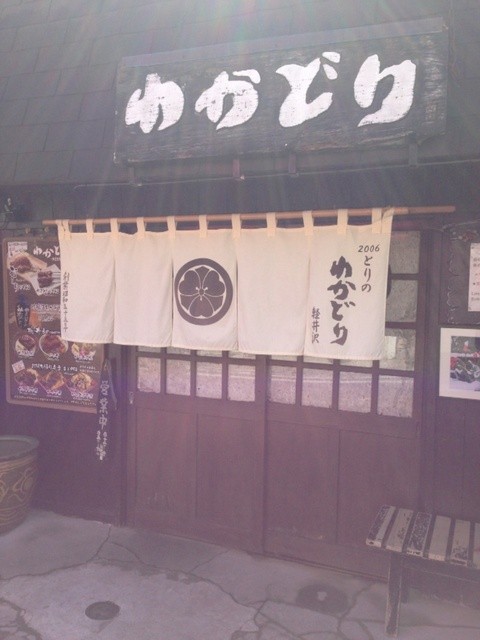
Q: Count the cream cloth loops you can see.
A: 13